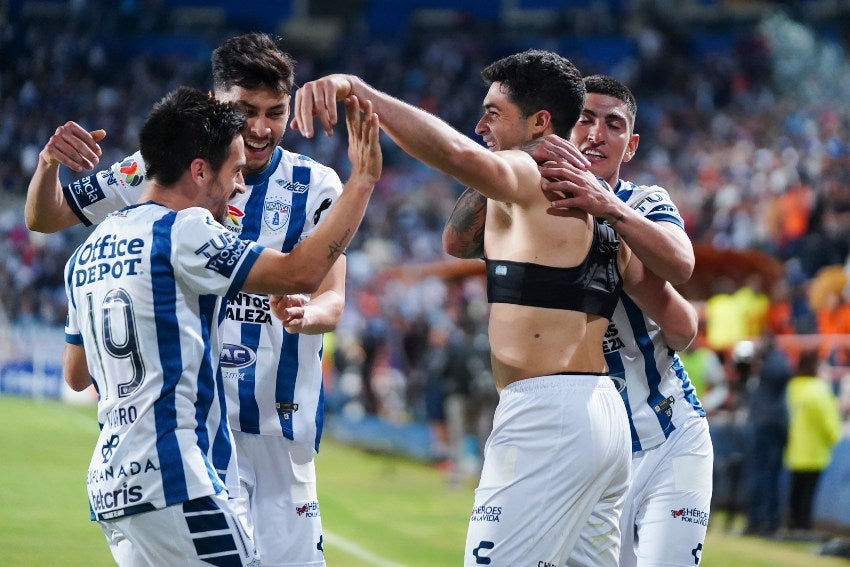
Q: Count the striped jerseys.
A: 3